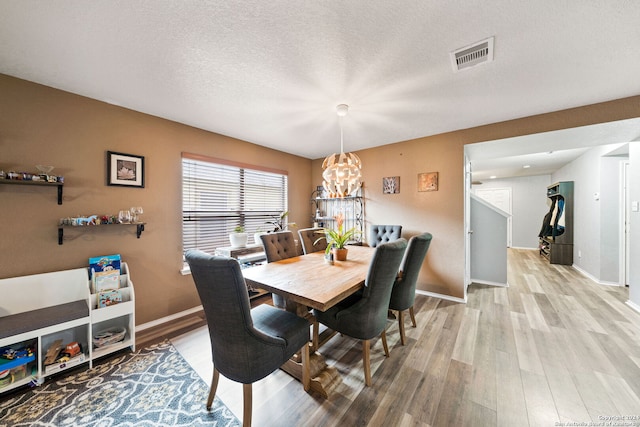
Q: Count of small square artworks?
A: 2